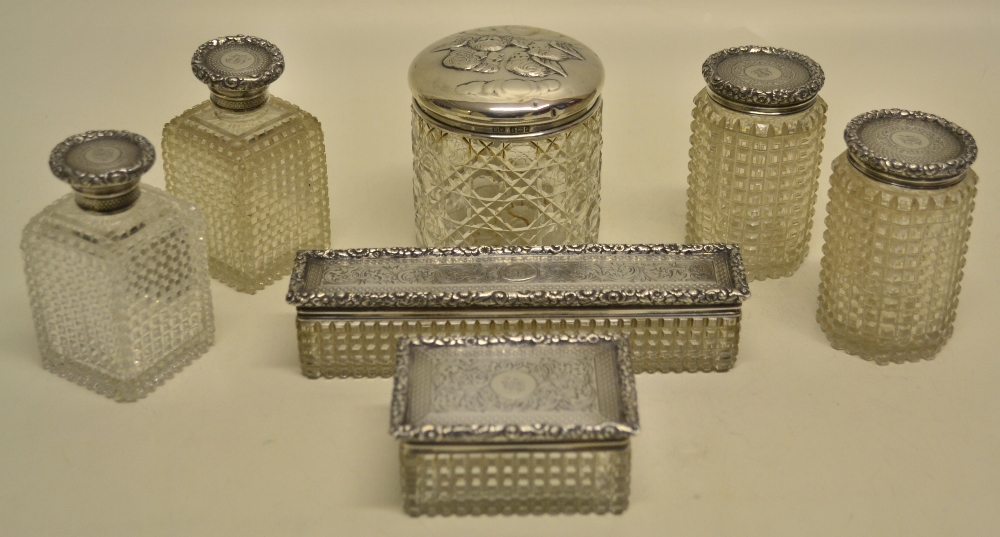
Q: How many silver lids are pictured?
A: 7